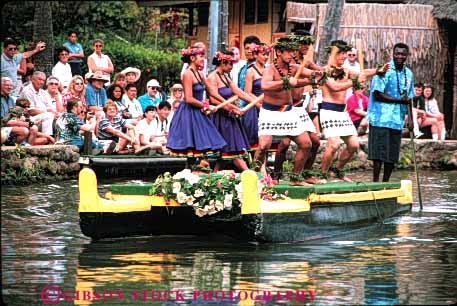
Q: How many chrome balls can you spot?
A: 0